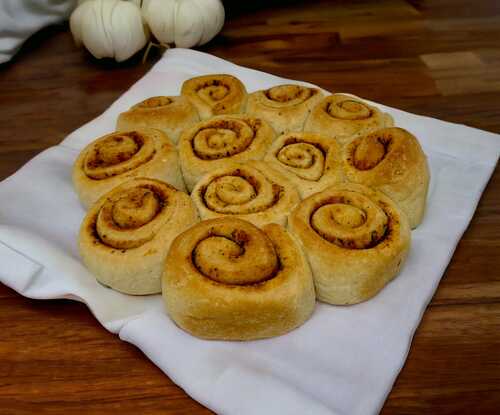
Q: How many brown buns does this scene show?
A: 12